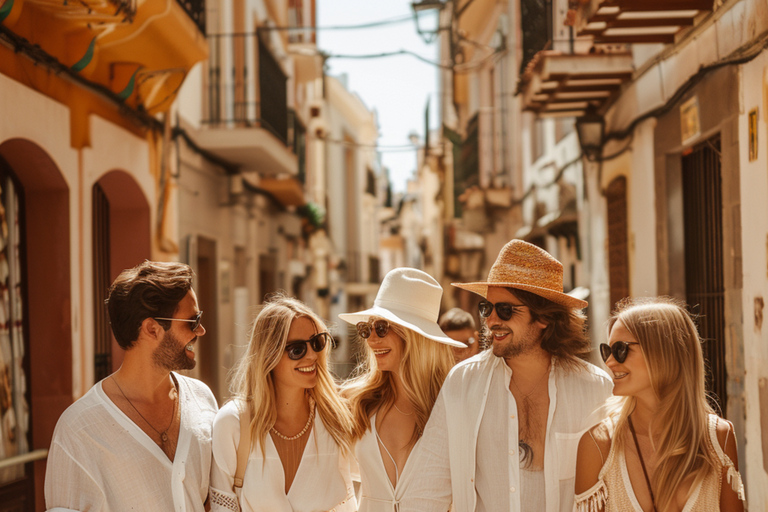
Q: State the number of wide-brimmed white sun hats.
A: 1